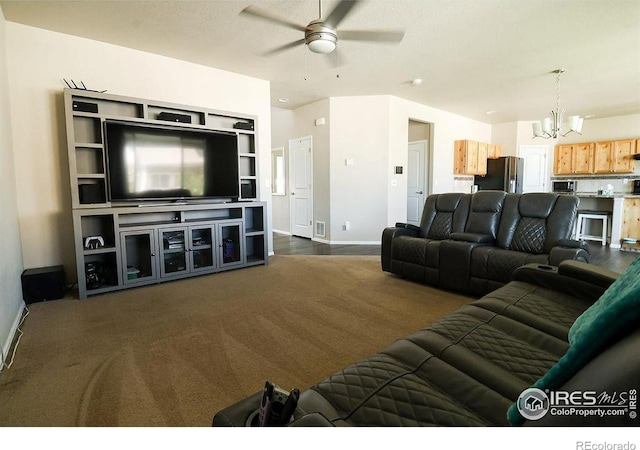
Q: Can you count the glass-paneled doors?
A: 4